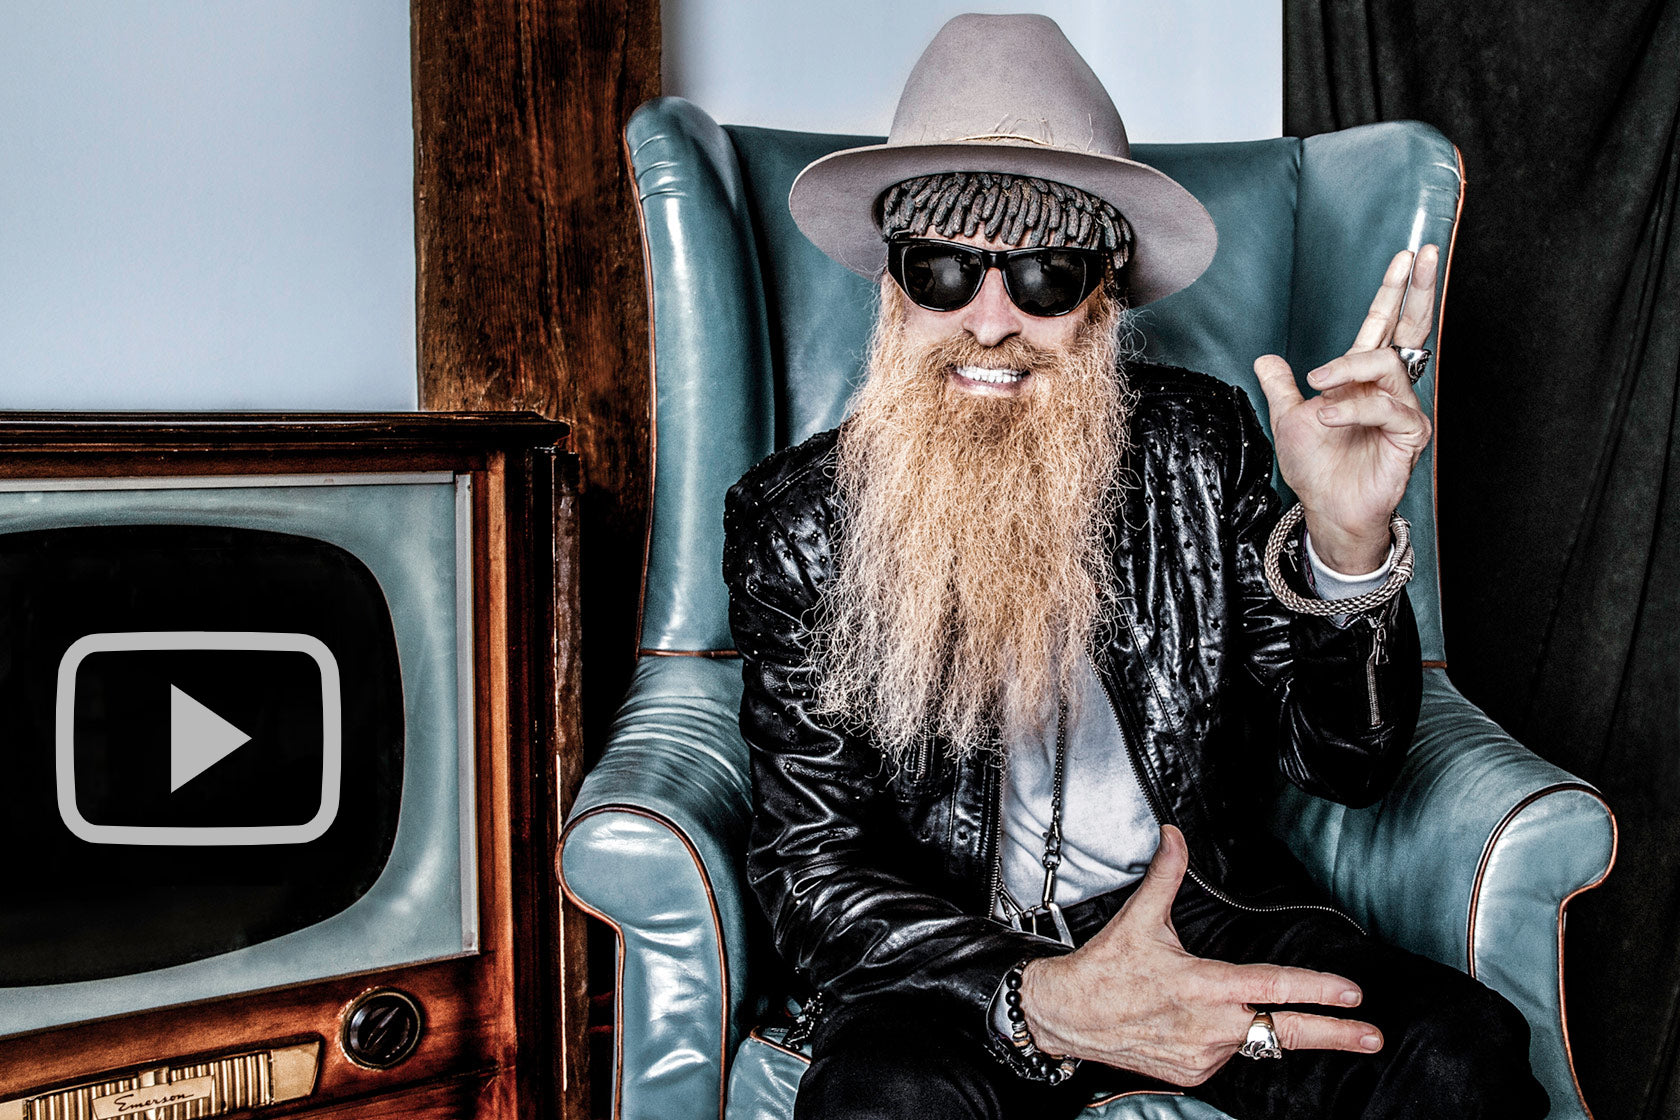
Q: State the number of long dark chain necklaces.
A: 1